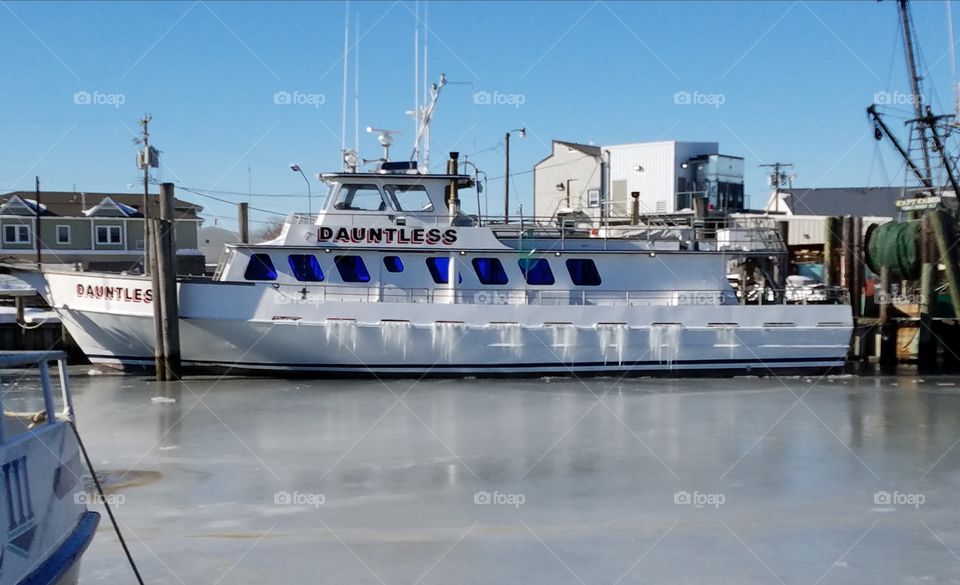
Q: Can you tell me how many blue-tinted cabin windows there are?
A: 8